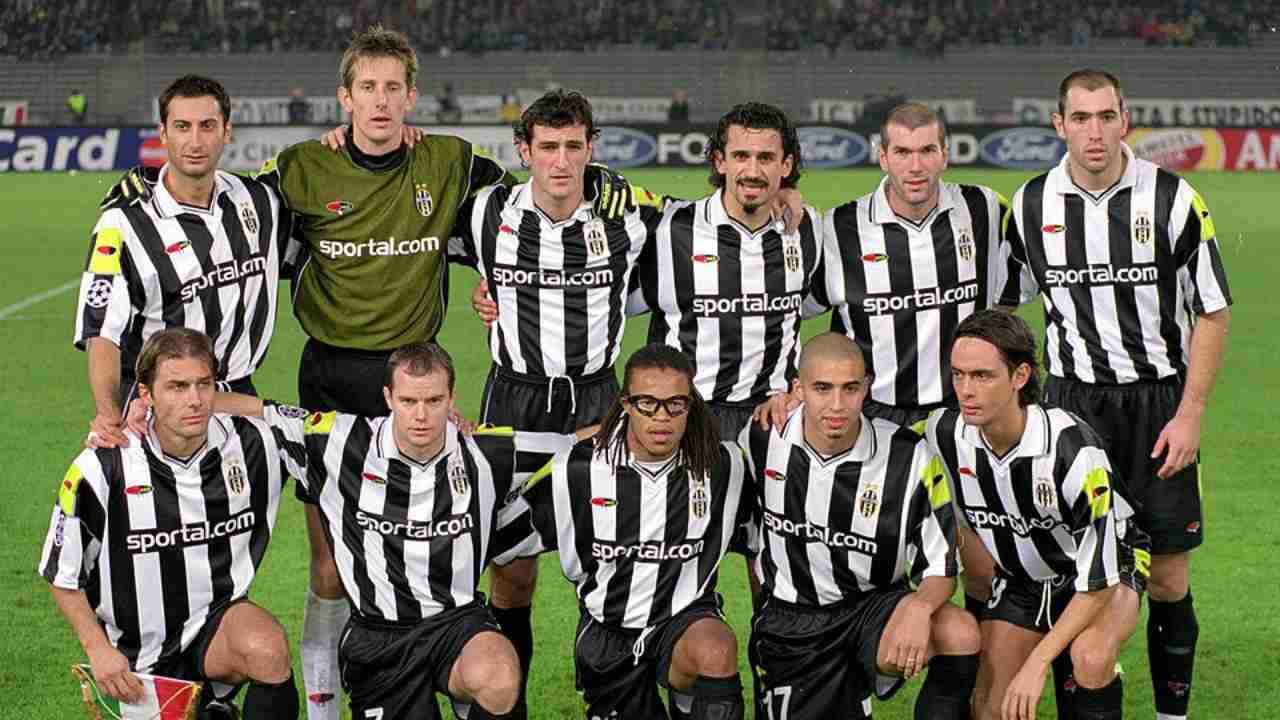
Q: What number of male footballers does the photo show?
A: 11